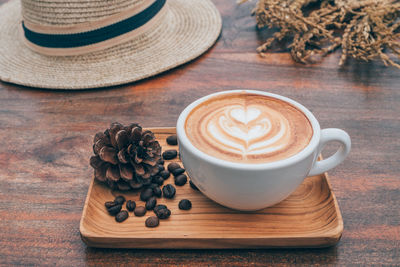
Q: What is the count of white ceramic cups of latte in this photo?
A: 1